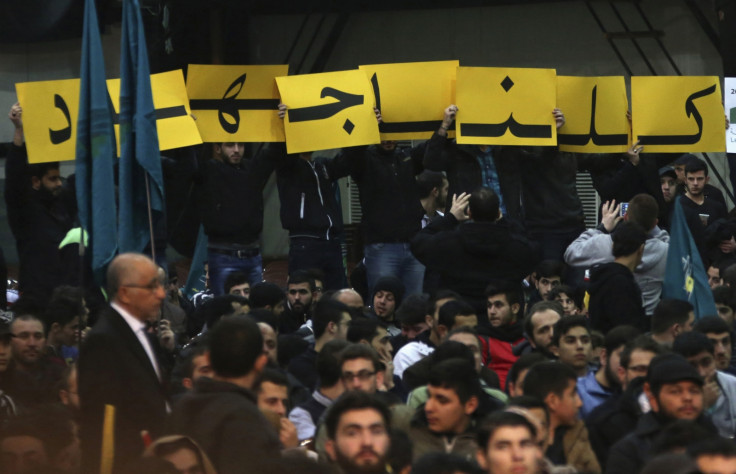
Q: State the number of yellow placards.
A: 8